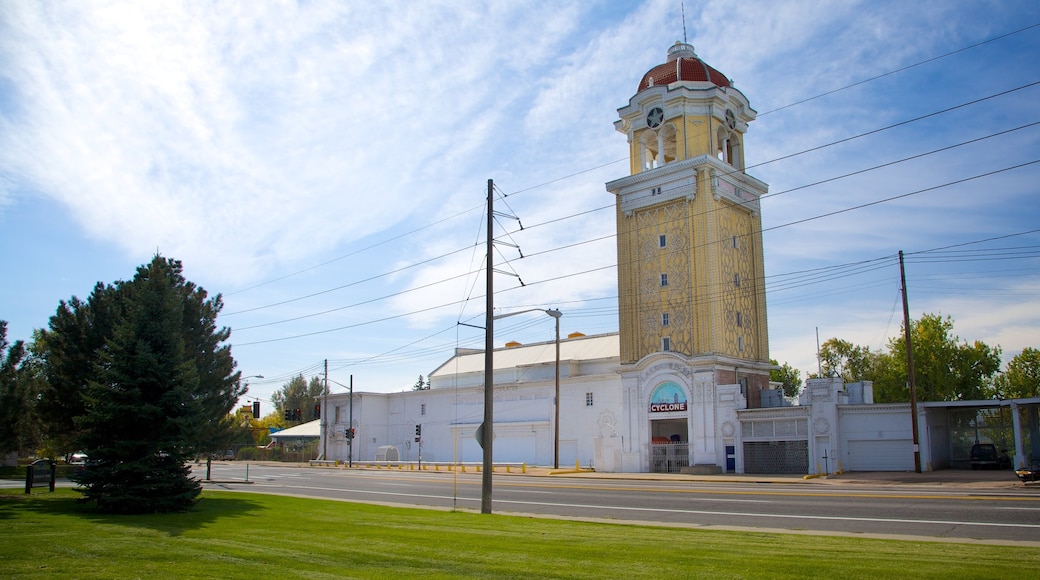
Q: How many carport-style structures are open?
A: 1